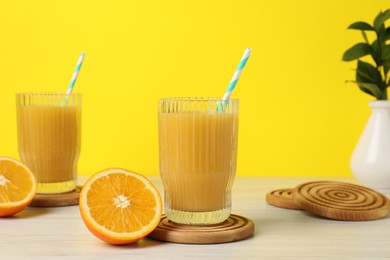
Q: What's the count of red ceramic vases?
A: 0